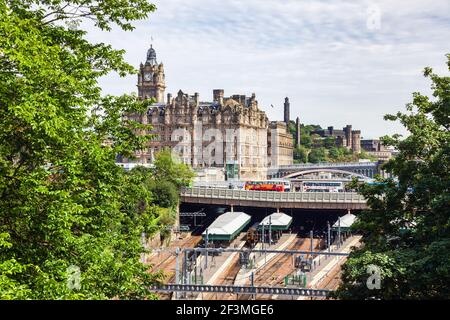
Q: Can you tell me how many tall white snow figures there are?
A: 0